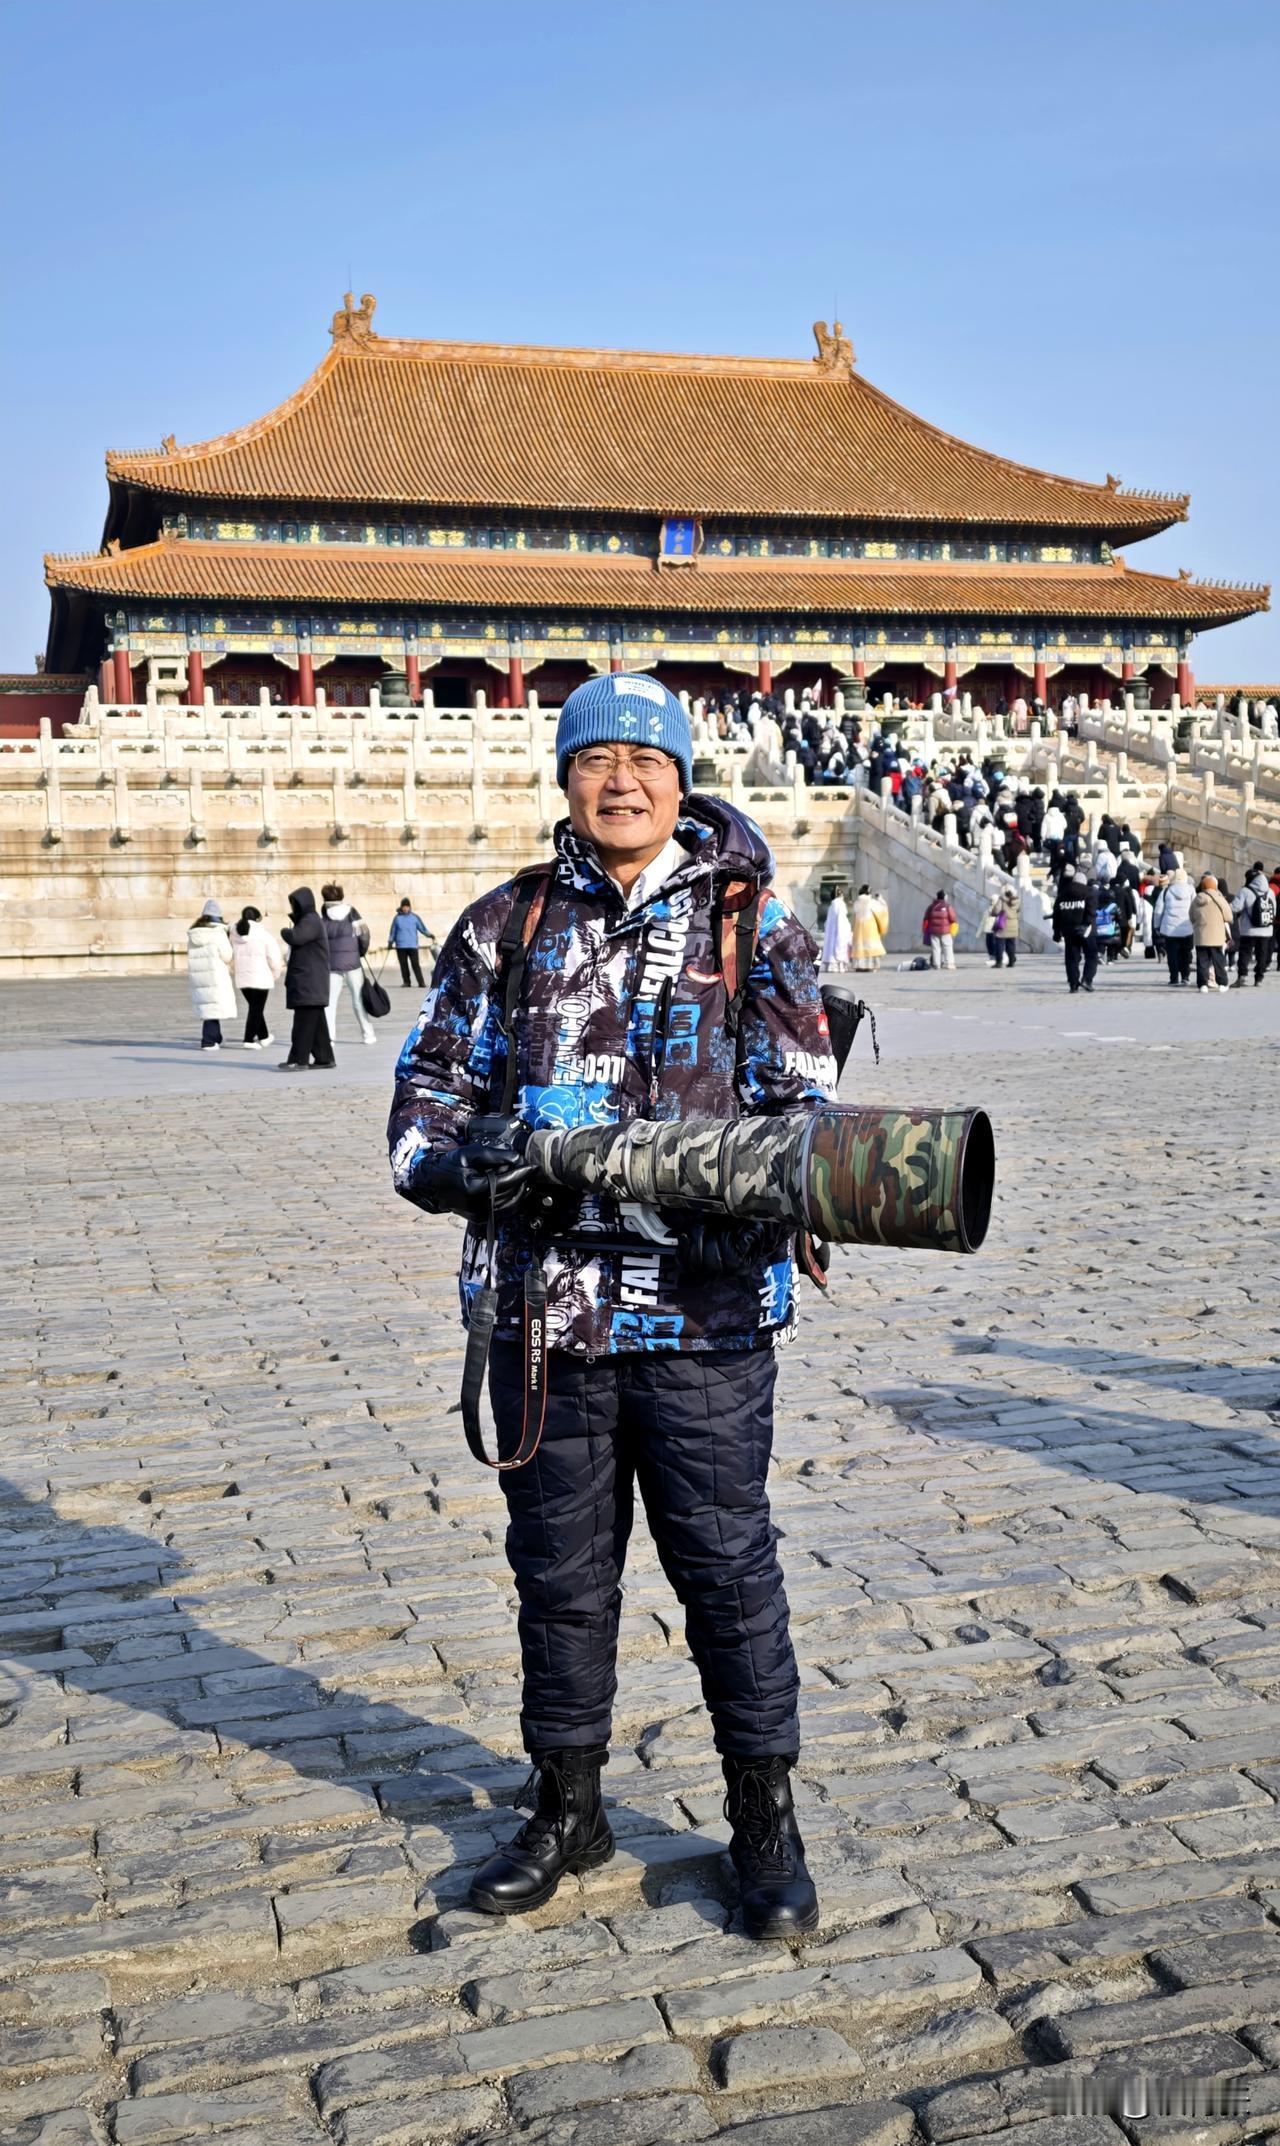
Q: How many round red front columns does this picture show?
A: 12